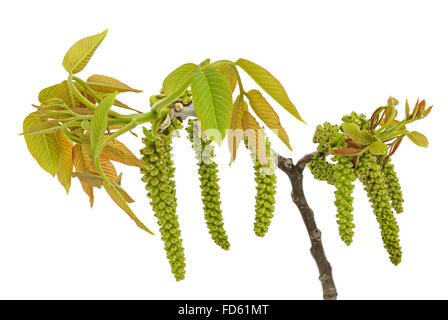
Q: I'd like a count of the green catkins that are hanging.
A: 6